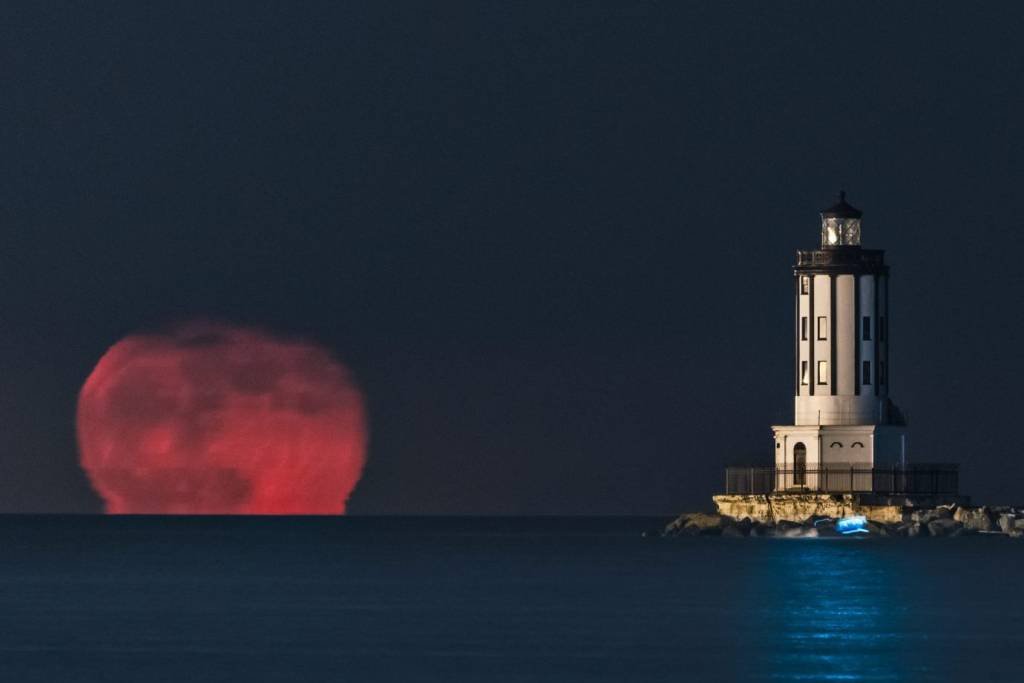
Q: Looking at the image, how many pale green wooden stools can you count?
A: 0